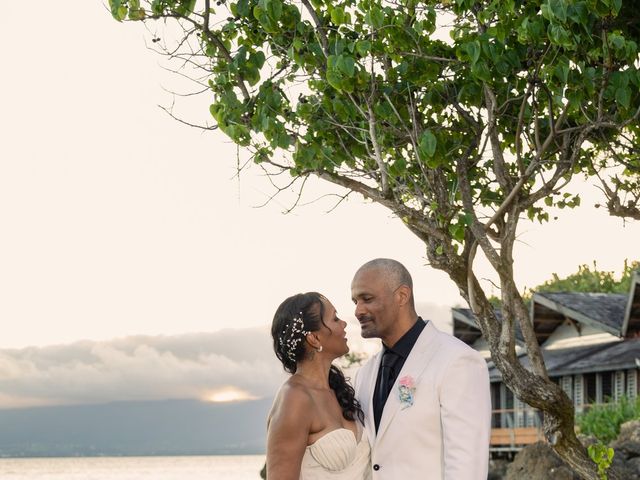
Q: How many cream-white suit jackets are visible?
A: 1